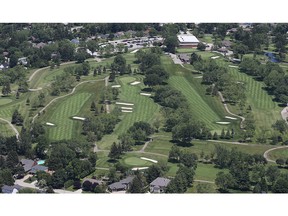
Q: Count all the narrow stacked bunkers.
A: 3